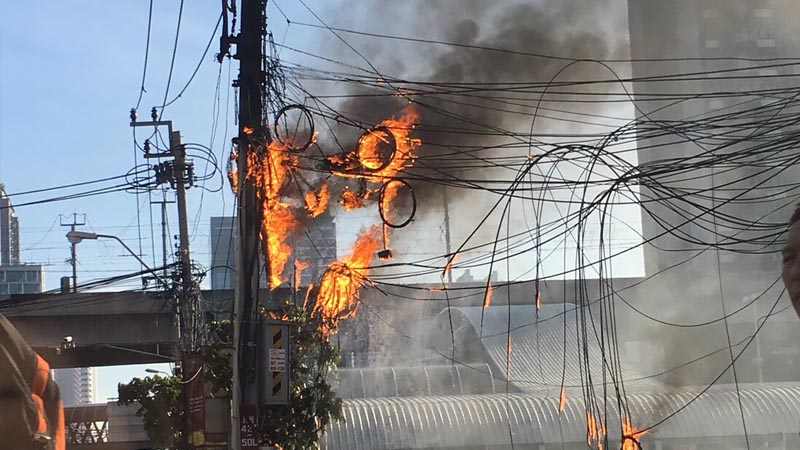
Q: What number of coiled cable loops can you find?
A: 3